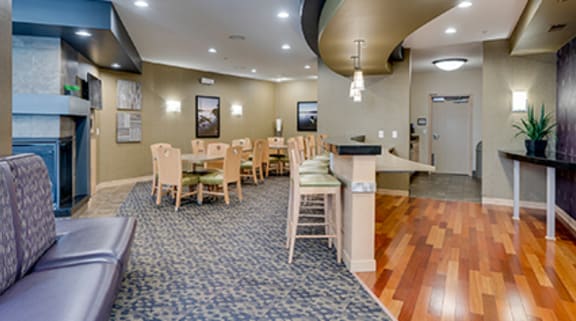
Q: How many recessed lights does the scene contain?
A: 10